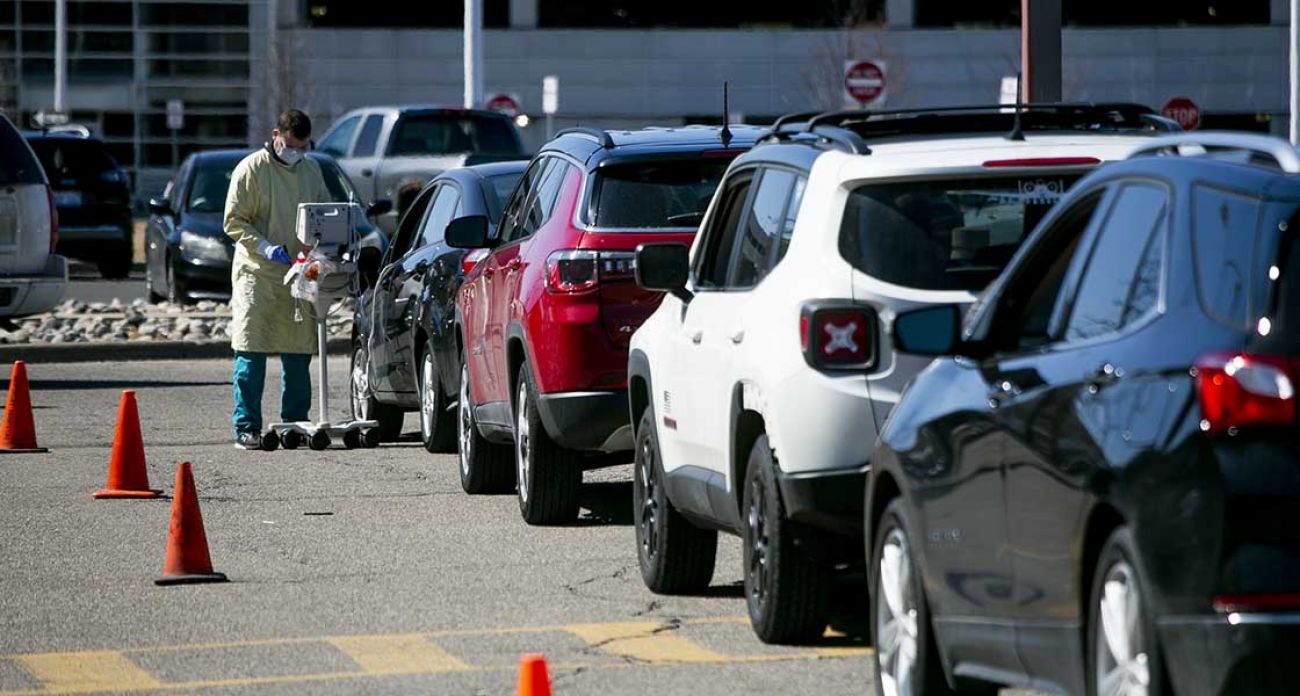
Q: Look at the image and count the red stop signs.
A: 1